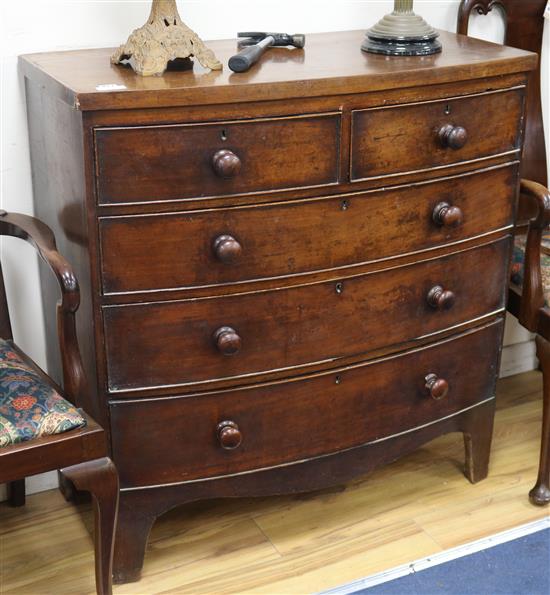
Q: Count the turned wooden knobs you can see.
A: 8